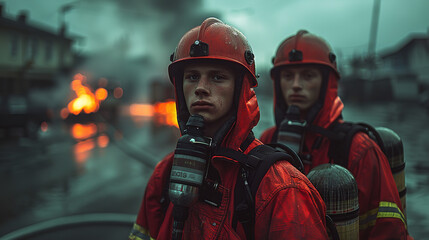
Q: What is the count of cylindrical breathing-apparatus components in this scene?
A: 4